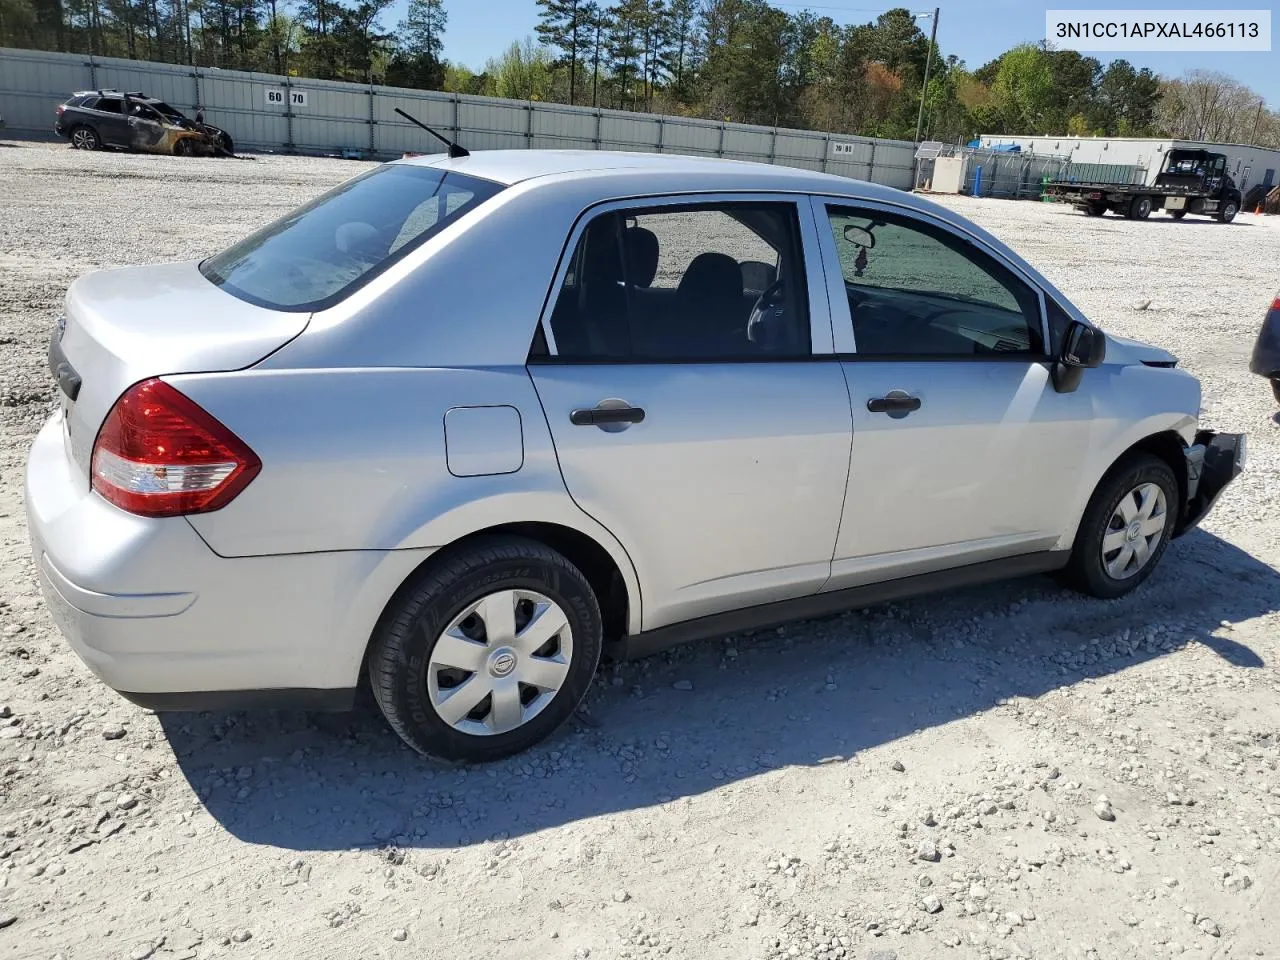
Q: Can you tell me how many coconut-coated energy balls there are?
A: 0